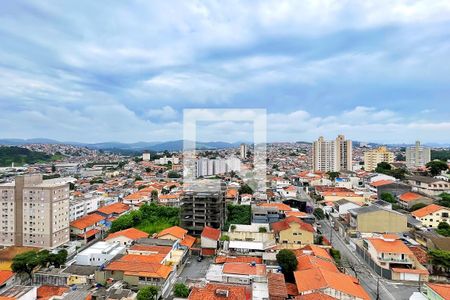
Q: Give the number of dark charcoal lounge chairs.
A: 0